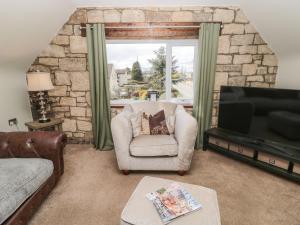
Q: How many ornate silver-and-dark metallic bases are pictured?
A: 1